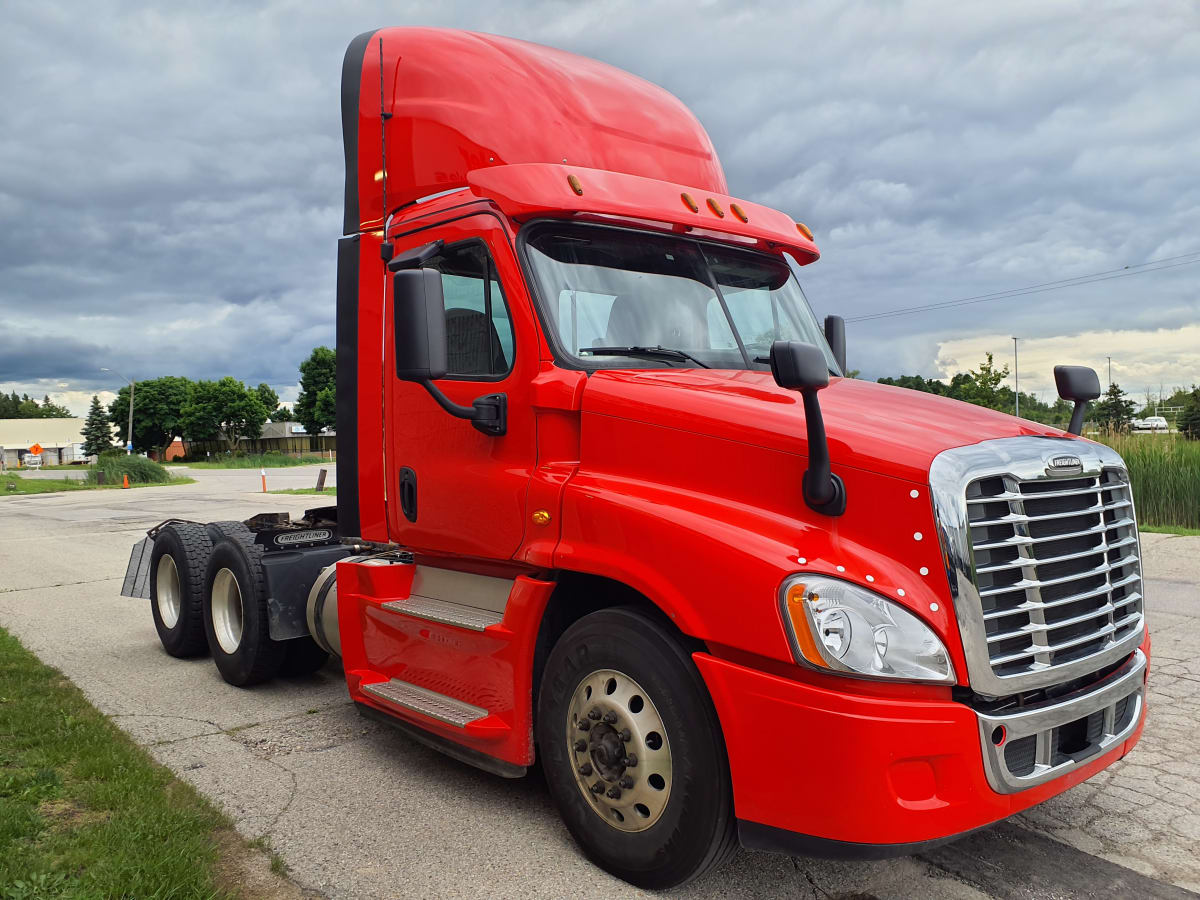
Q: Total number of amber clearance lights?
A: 5